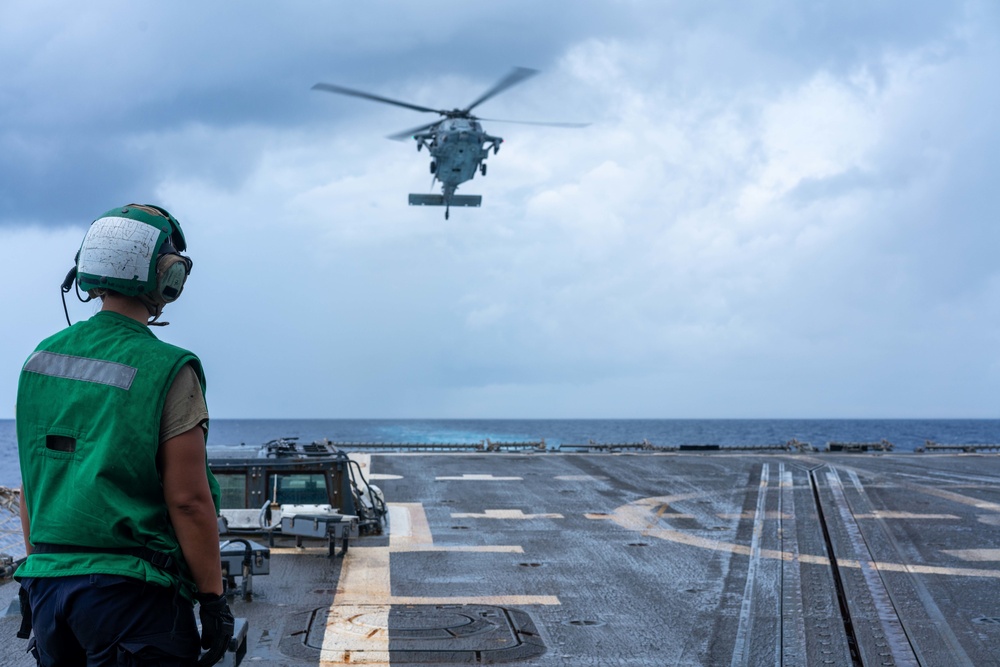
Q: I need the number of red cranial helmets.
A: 0